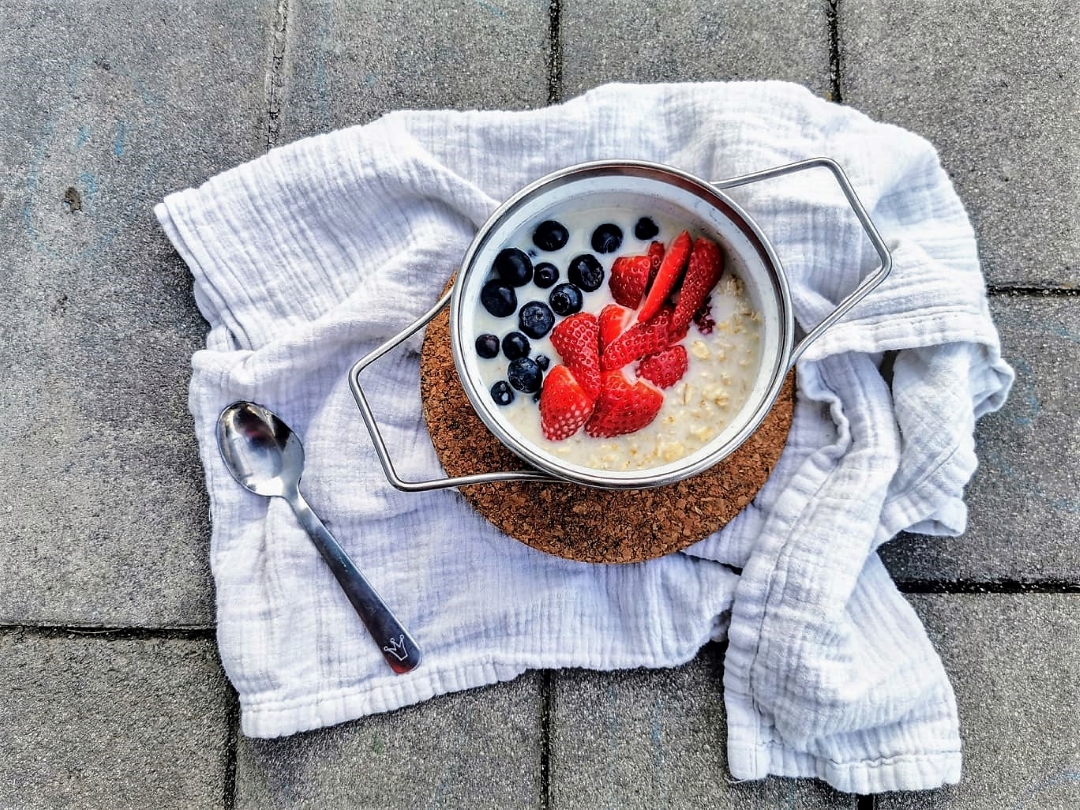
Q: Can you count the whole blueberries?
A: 14